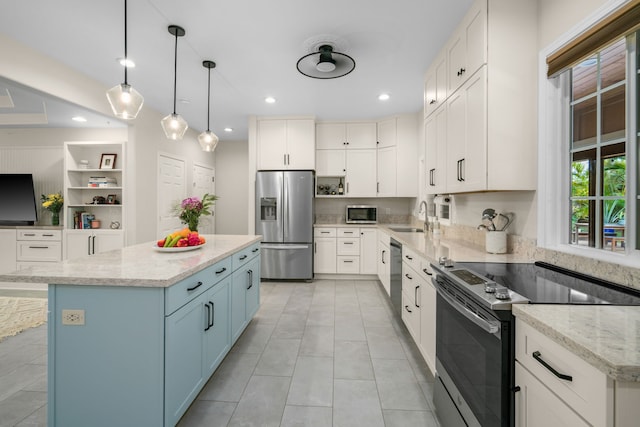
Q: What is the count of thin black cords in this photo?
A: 3